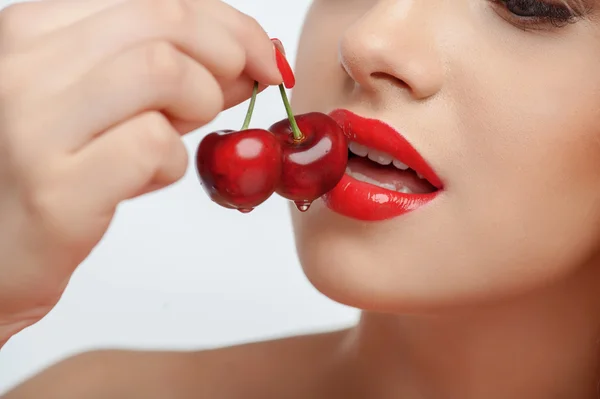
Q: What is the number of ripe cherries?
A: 2